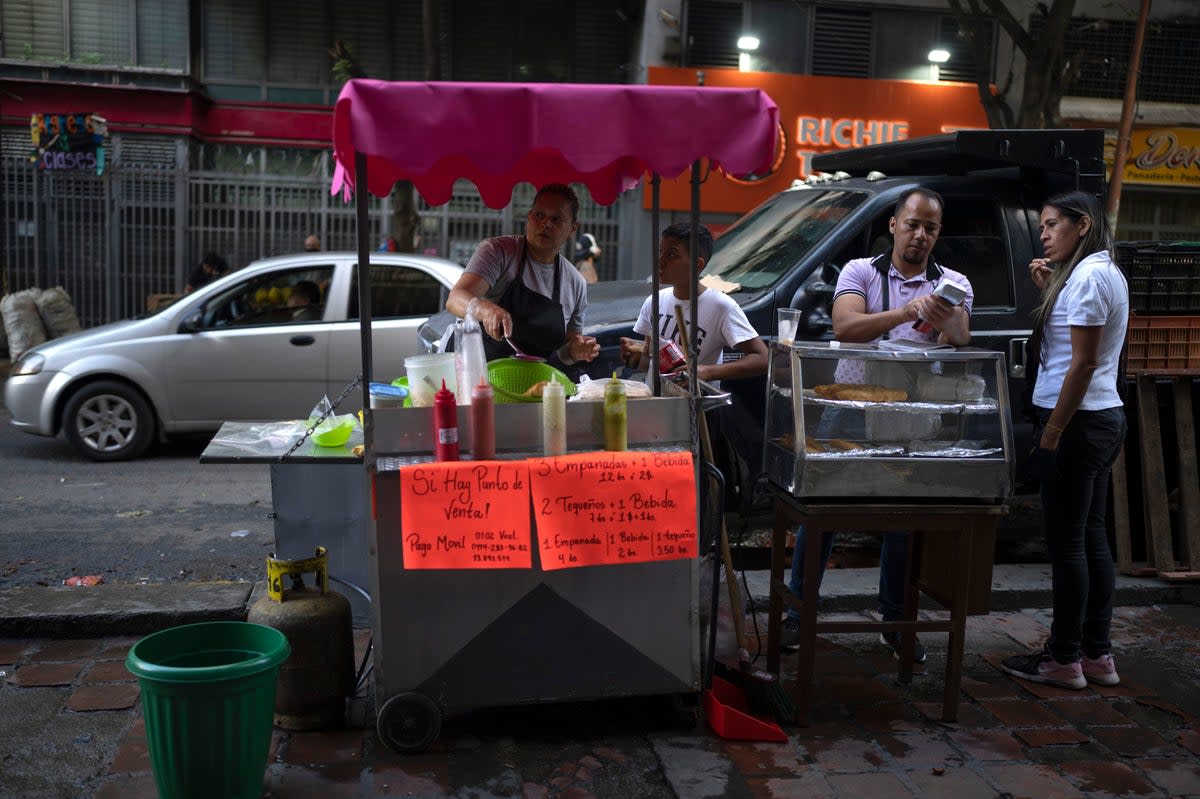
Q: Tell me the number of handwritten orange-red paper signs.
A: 2